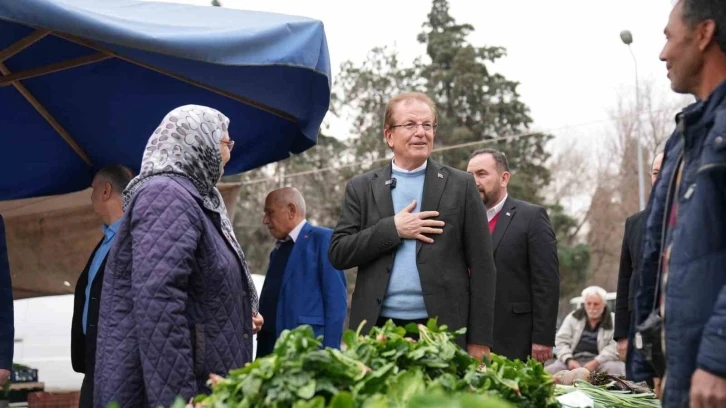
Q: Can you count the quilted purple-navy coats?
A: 1